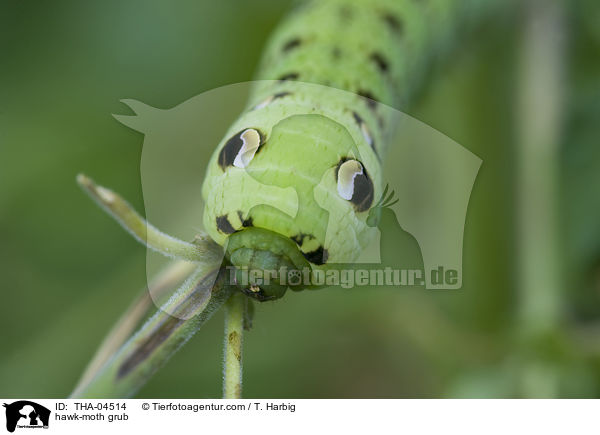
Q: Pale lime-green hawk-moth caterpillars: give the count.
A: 1